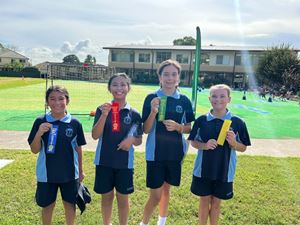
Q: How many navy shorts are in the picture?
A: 4